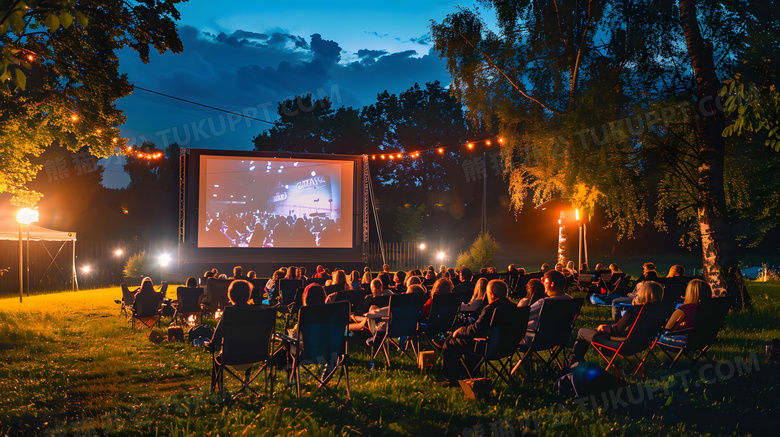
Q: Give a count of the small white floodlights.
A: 5